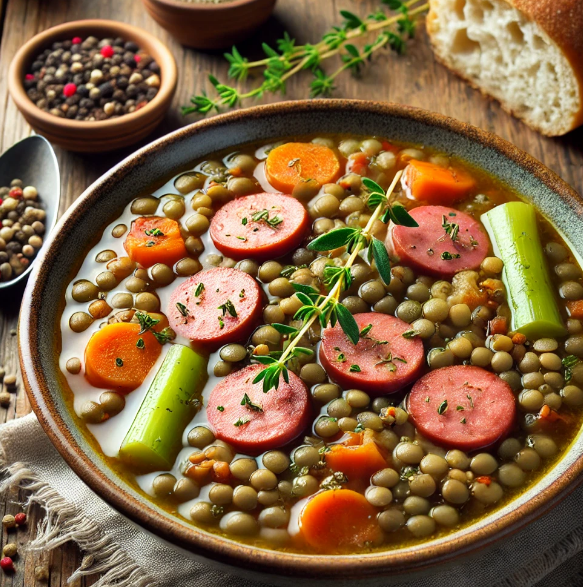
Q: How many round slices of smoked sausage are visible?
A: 6